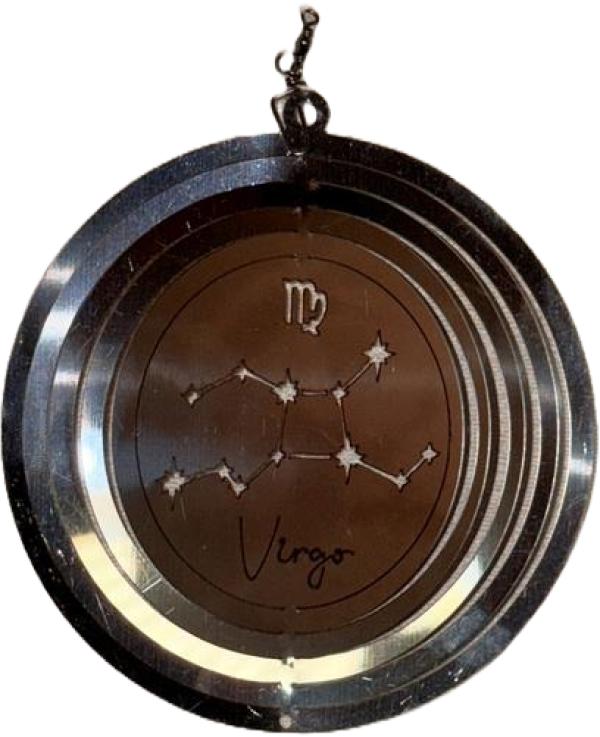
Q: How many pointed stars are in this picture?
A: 12